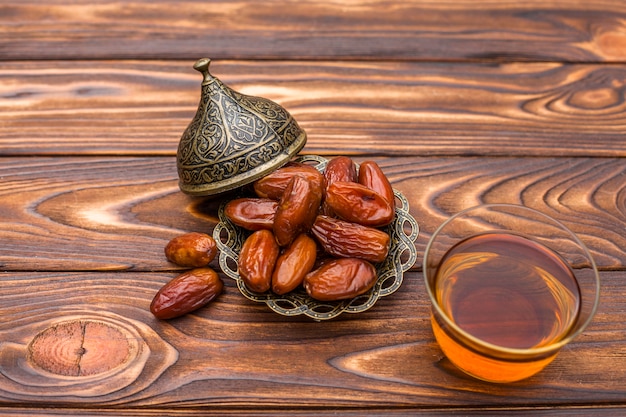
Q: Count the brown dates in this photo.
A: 12